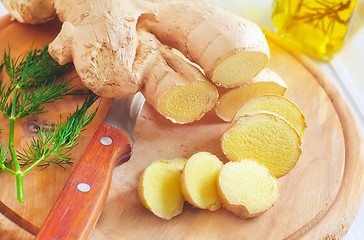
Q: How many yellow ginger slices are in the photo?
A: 6